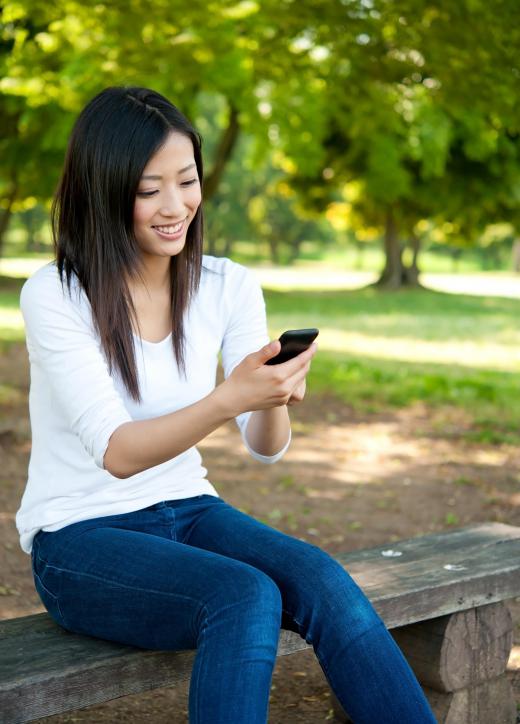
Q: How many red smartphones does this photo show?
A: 0